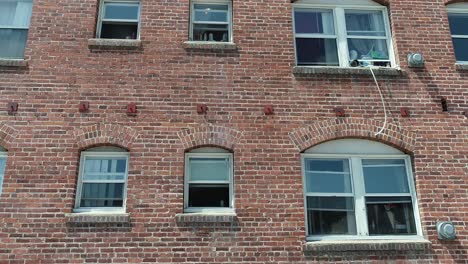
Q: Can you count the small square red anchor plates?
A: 7